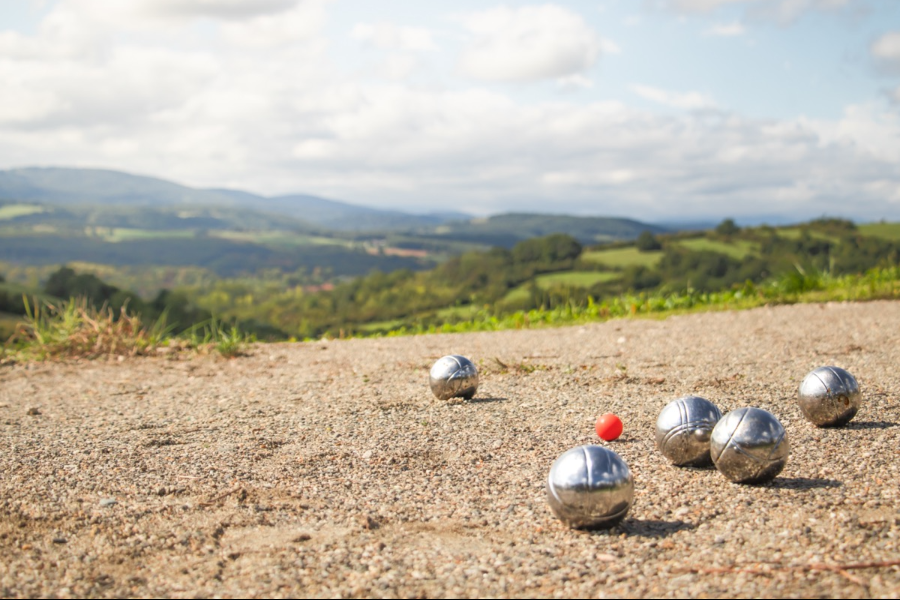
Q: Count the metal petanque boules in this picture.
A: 5